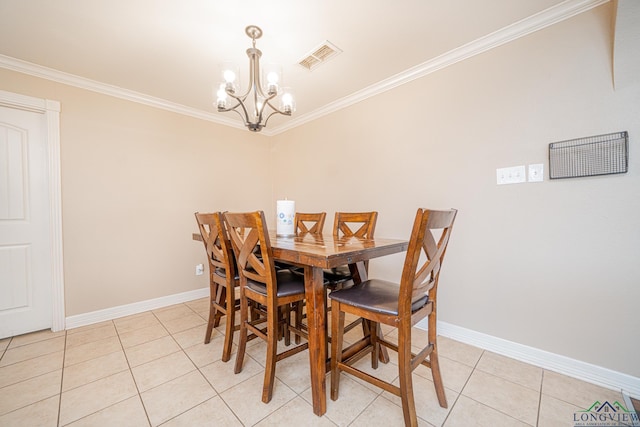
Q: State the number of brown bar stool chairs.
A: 5